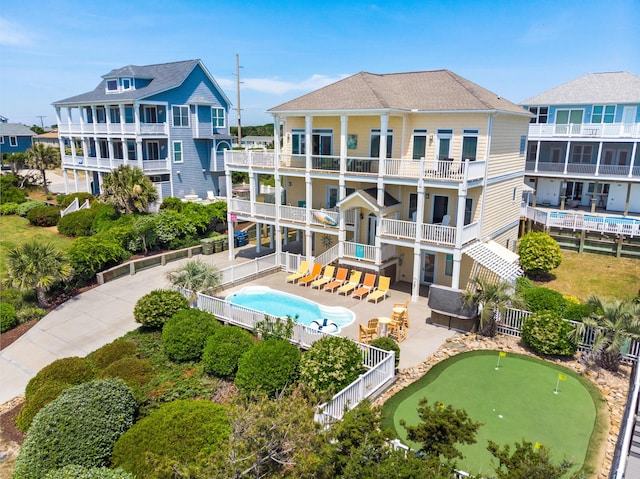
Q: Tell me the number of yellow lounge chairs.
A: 4